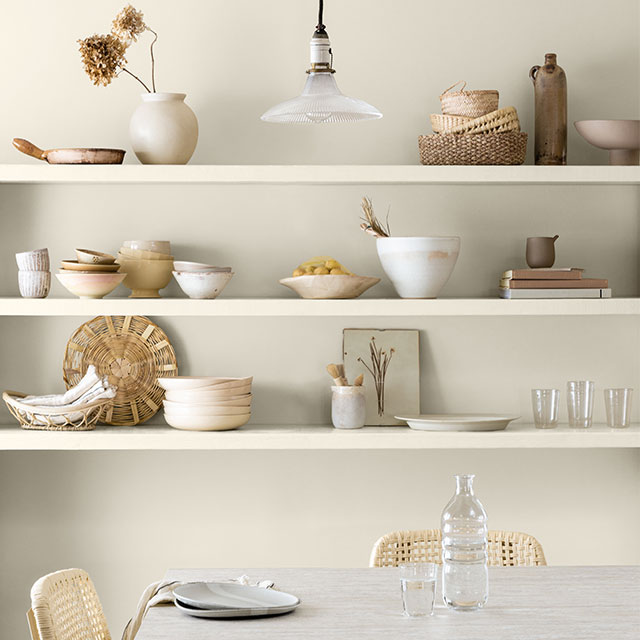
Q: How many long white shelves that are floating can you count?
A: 3